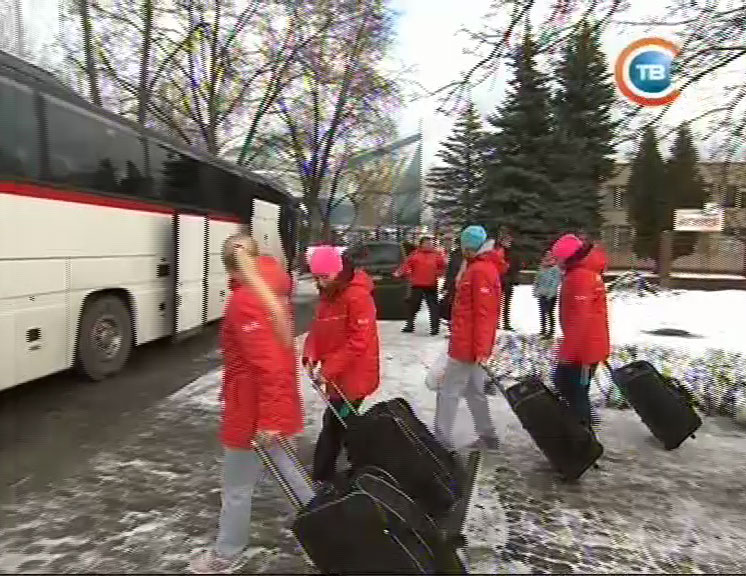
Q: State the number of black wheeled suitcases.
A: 4